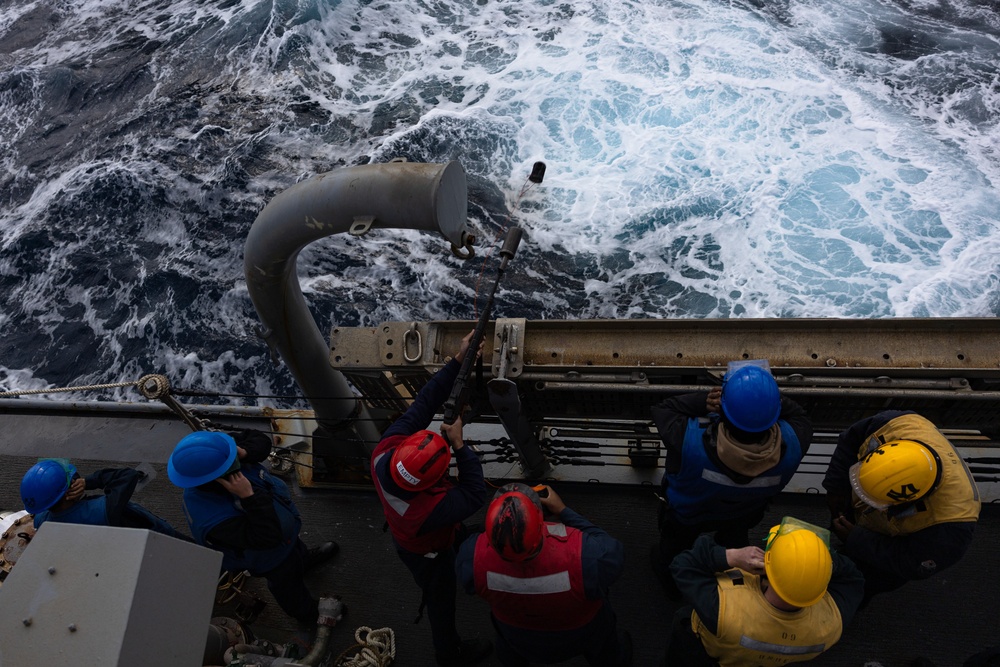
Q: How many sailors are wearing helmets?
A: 7